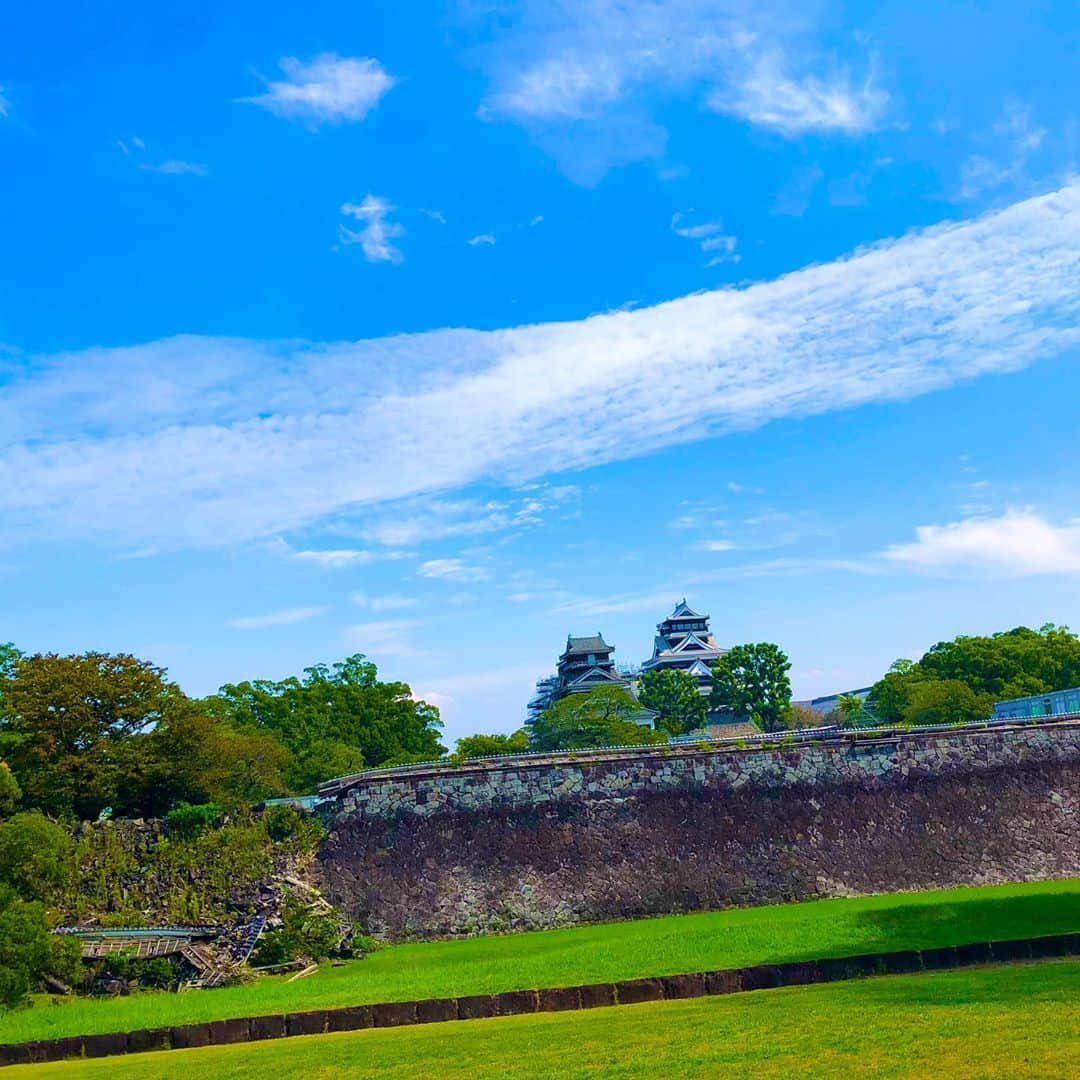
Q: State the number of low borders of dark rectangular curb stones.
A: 1